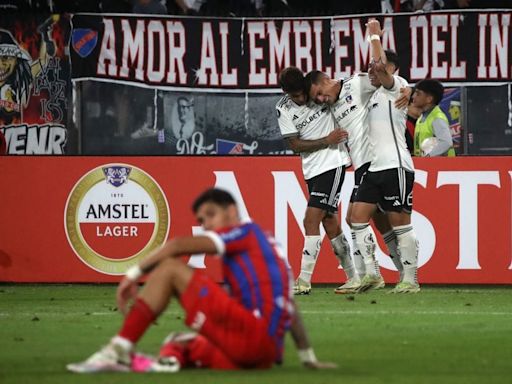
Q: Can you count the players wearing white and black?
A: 3